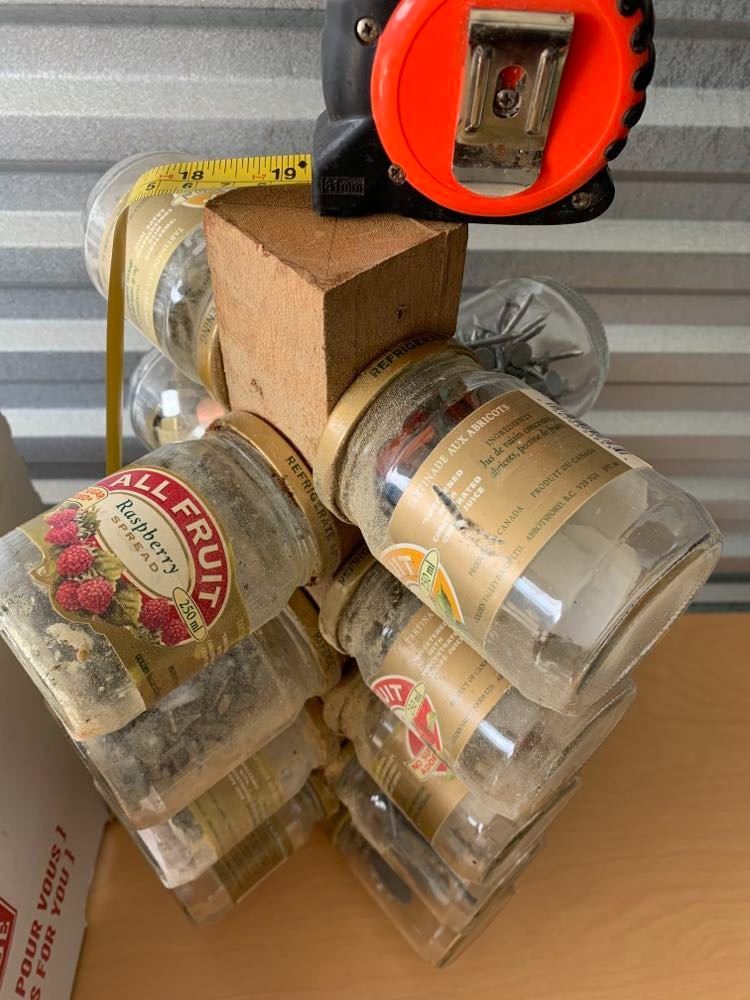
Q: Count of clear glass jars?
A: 12